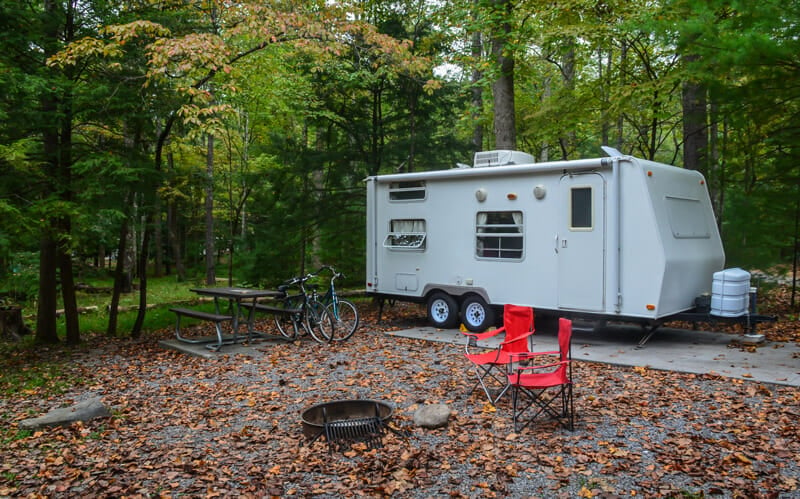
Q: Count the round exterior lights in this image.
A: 2